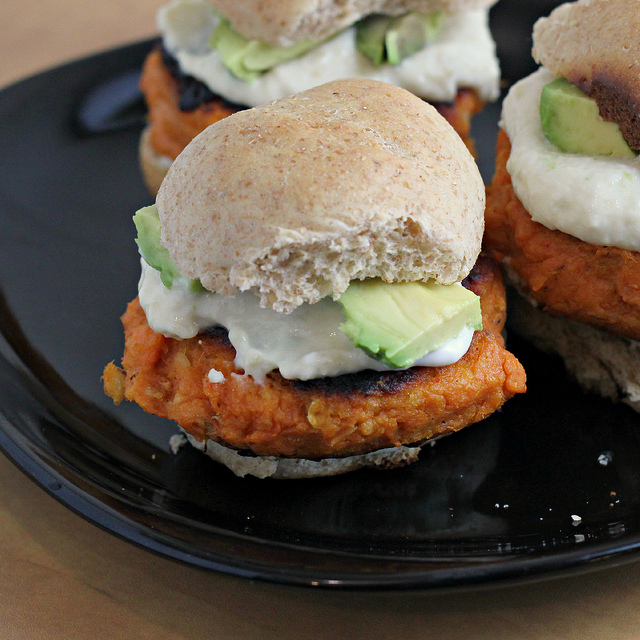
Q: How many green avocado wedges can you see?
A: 5